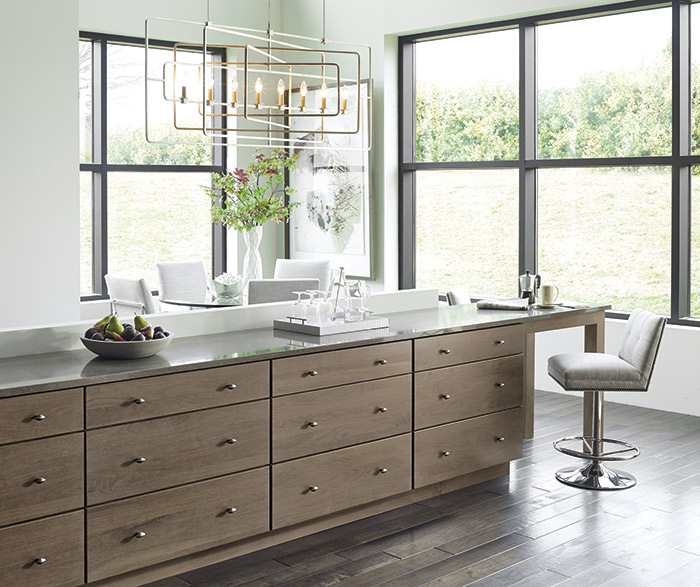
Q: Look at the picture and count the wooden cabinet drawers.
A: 12